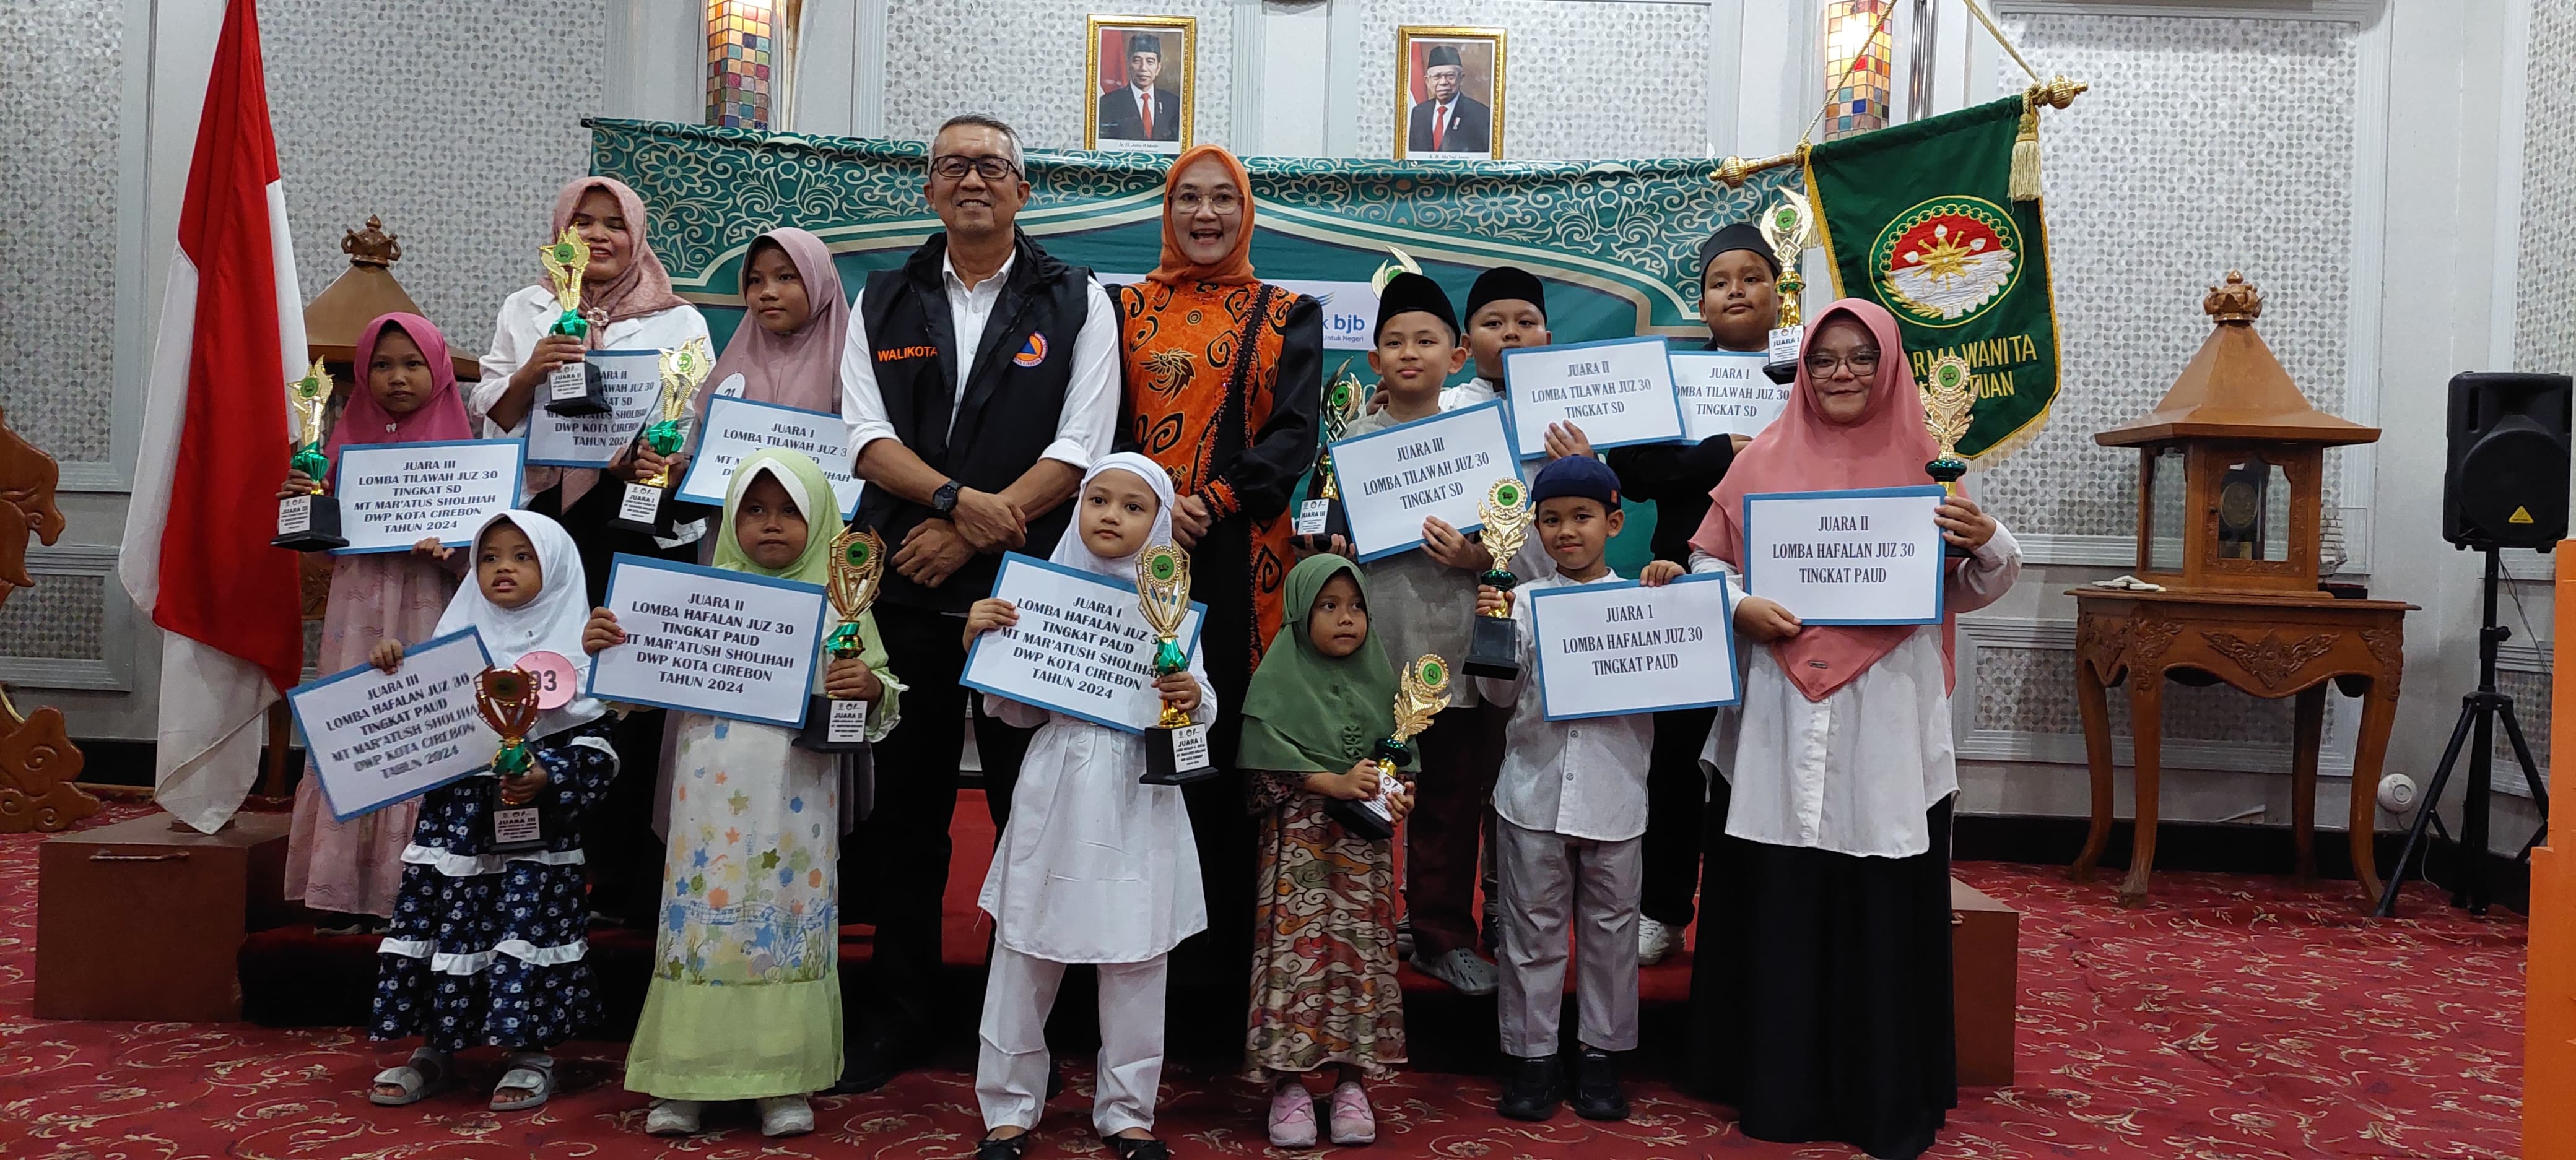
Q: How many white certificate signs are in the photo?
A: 11